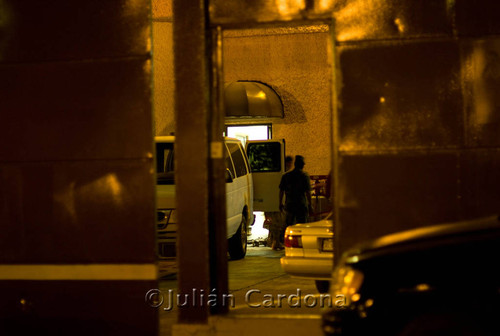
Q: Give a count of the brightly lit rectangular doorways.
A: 1